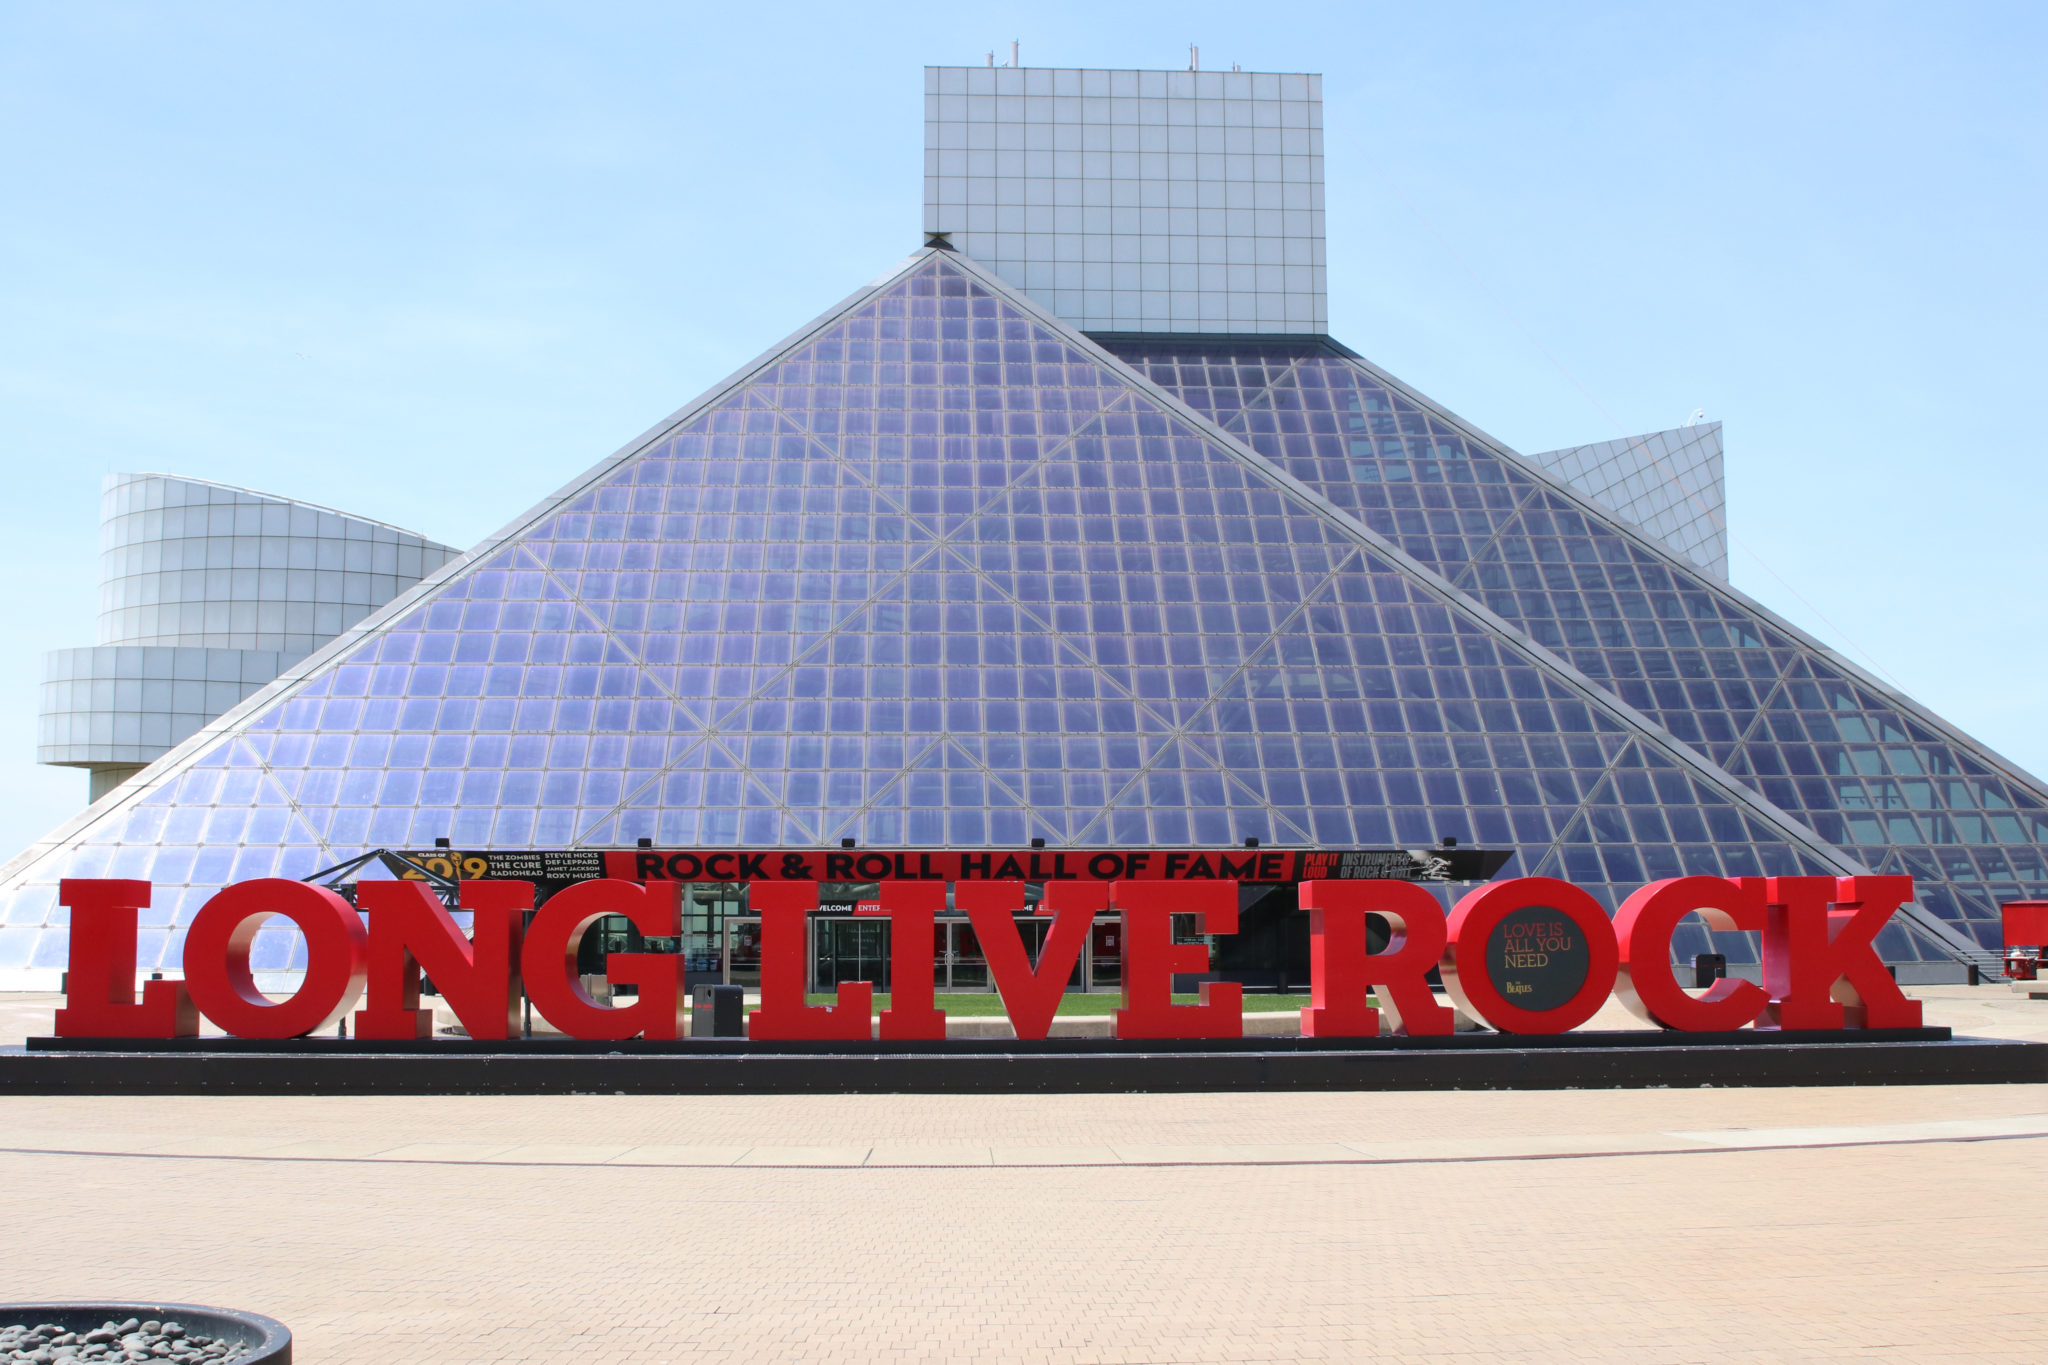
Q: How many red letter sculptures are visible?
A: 12